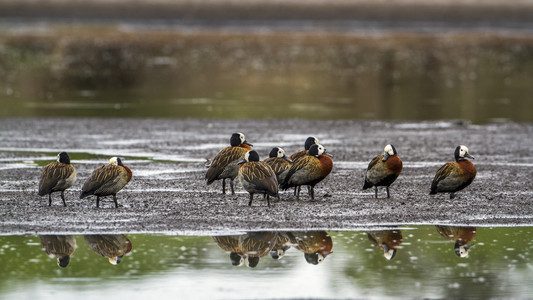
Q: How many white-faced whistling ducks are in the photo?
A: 9